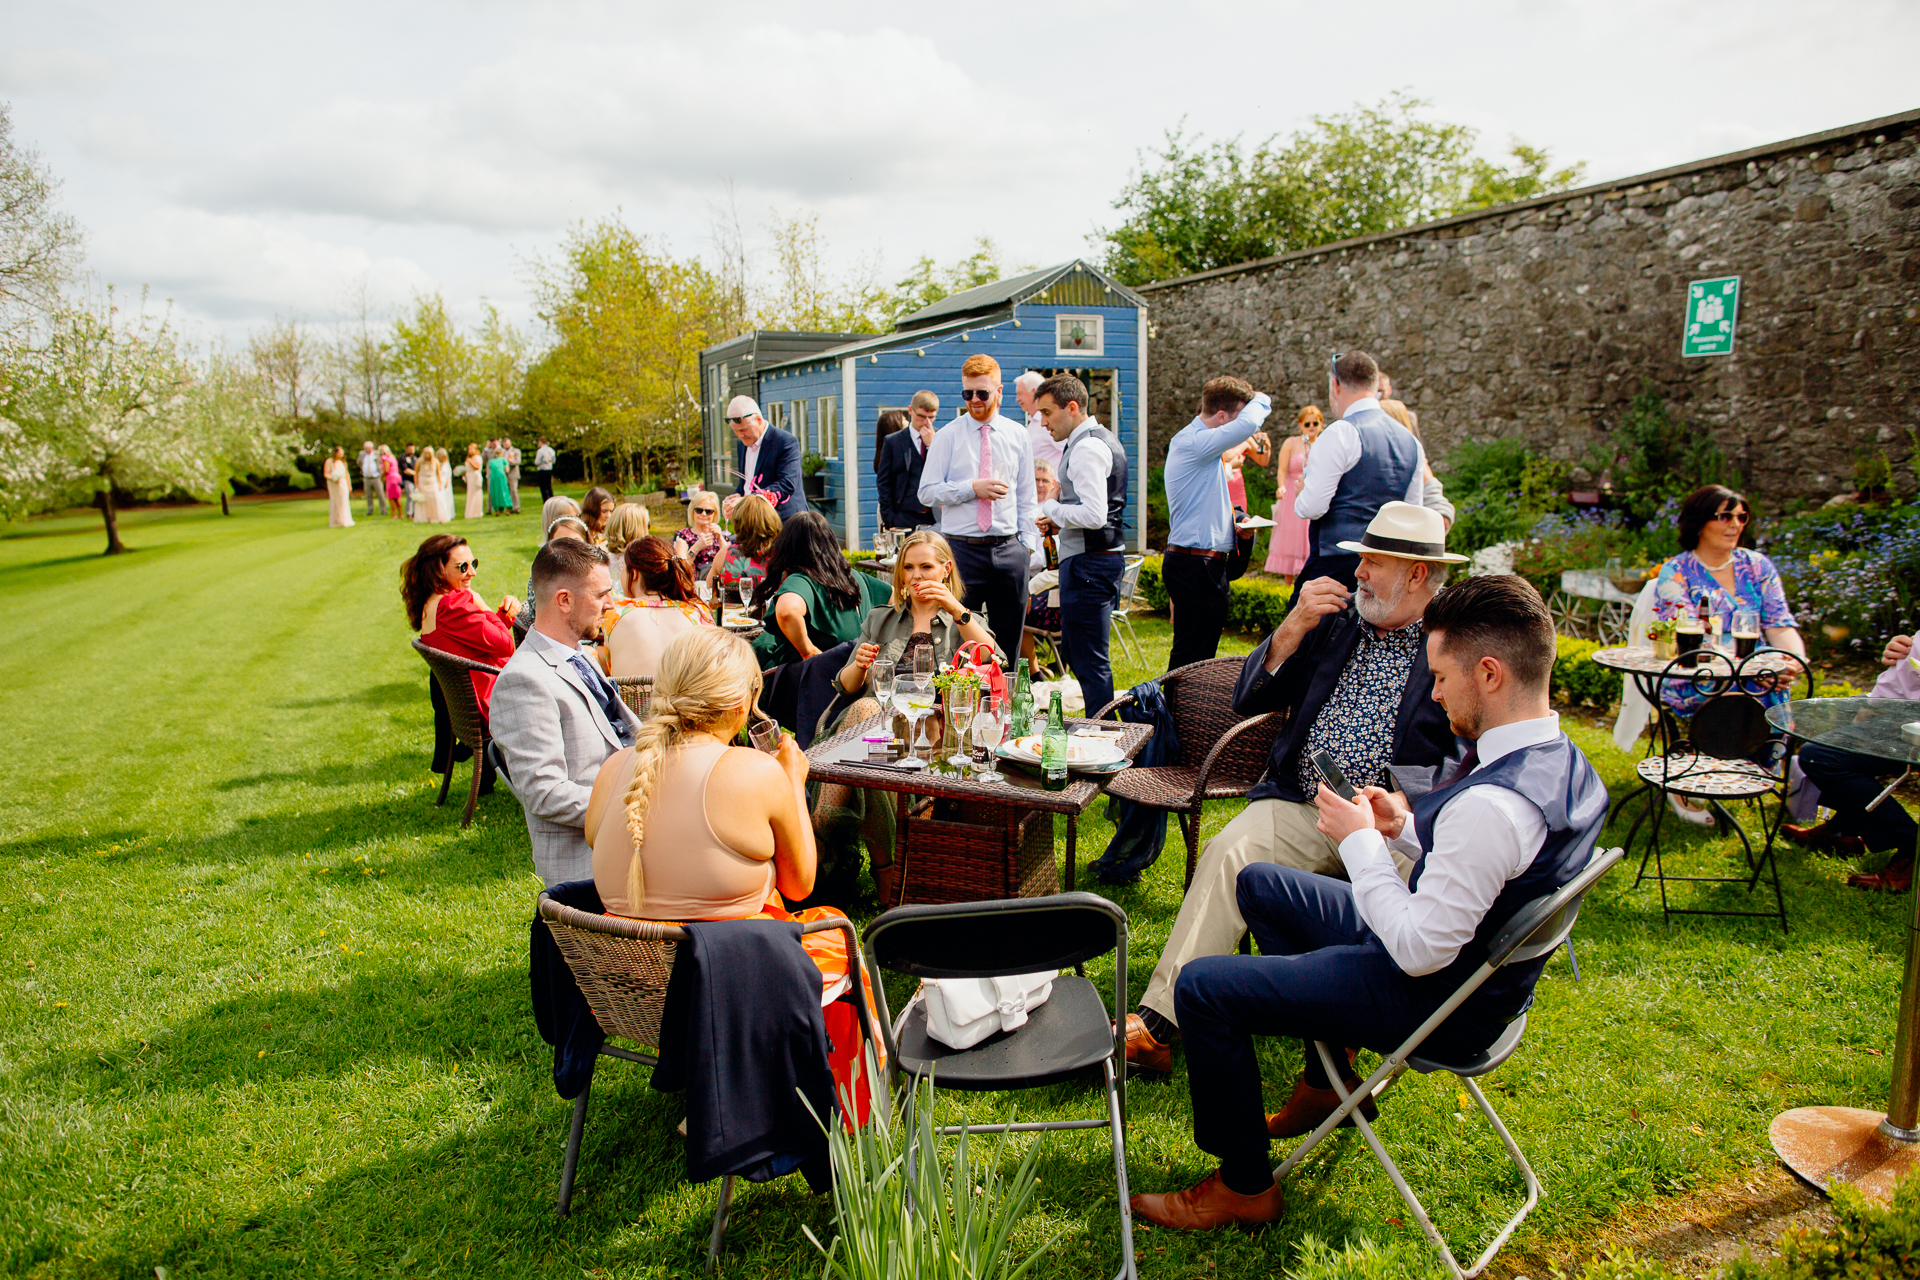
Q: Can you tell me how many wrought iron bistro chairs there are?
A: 1